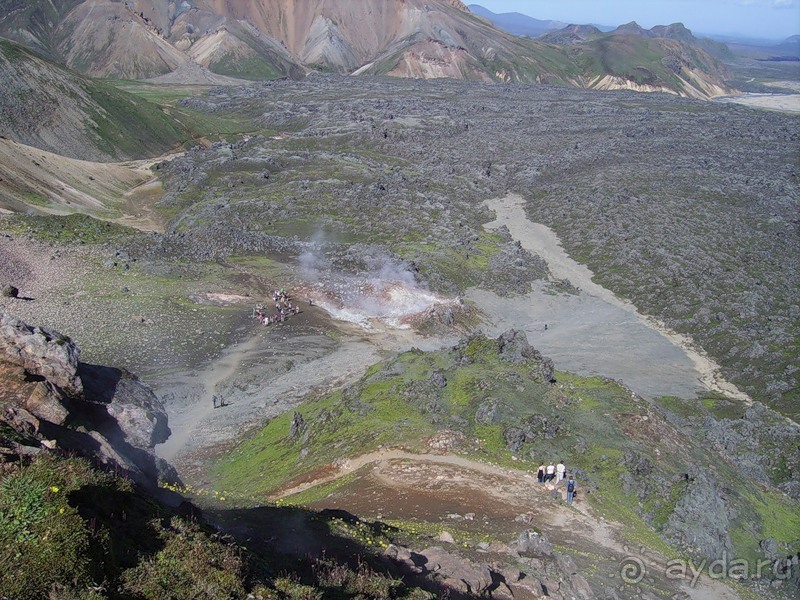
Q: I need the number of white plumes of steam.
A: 2